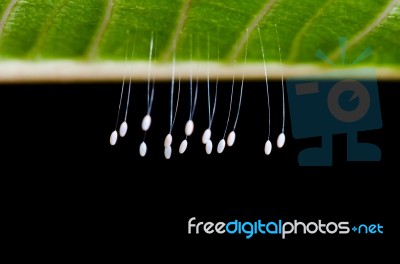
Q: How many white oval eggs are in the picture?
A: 14